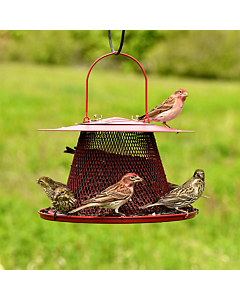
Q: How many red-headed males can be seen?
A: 2